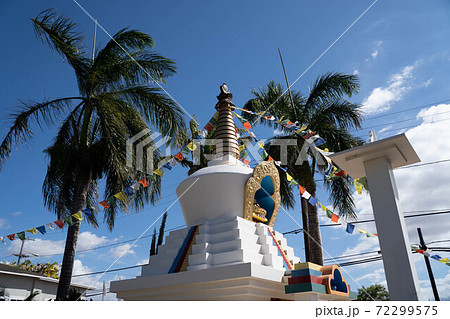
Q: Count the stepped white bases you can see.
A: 1